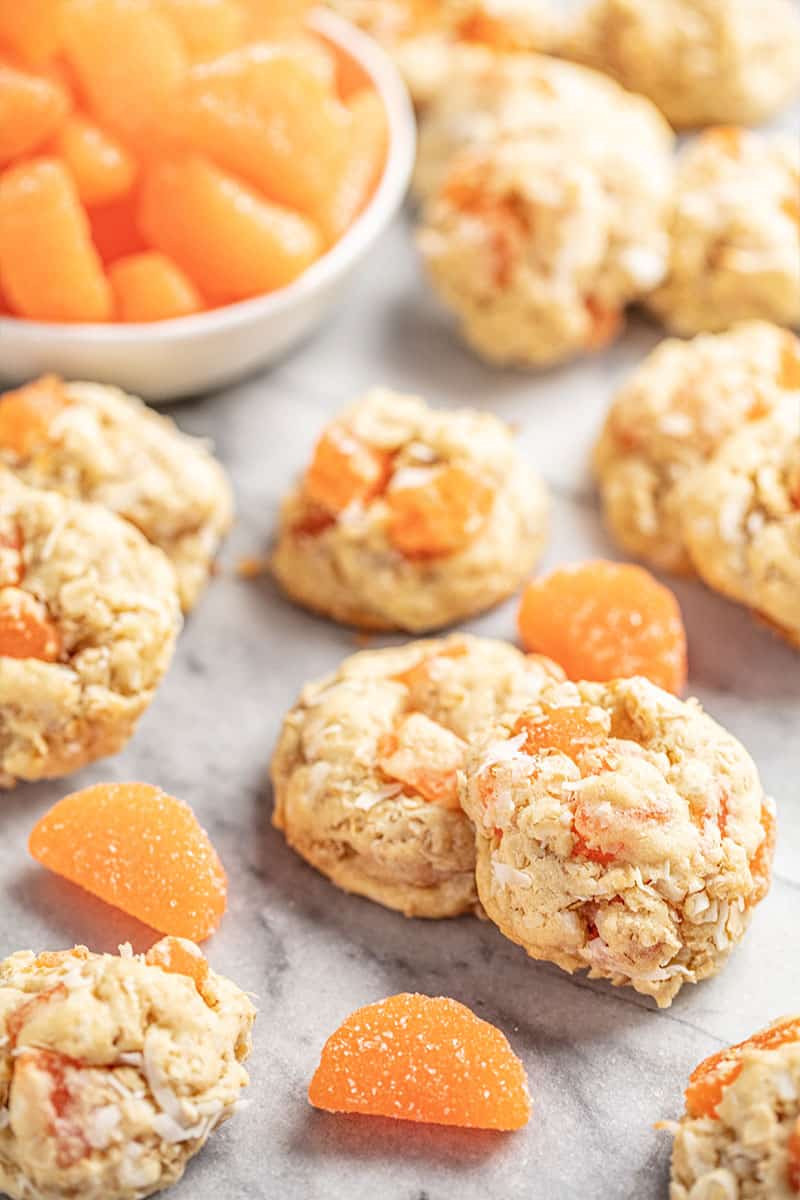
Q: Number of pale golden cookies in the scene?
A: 14